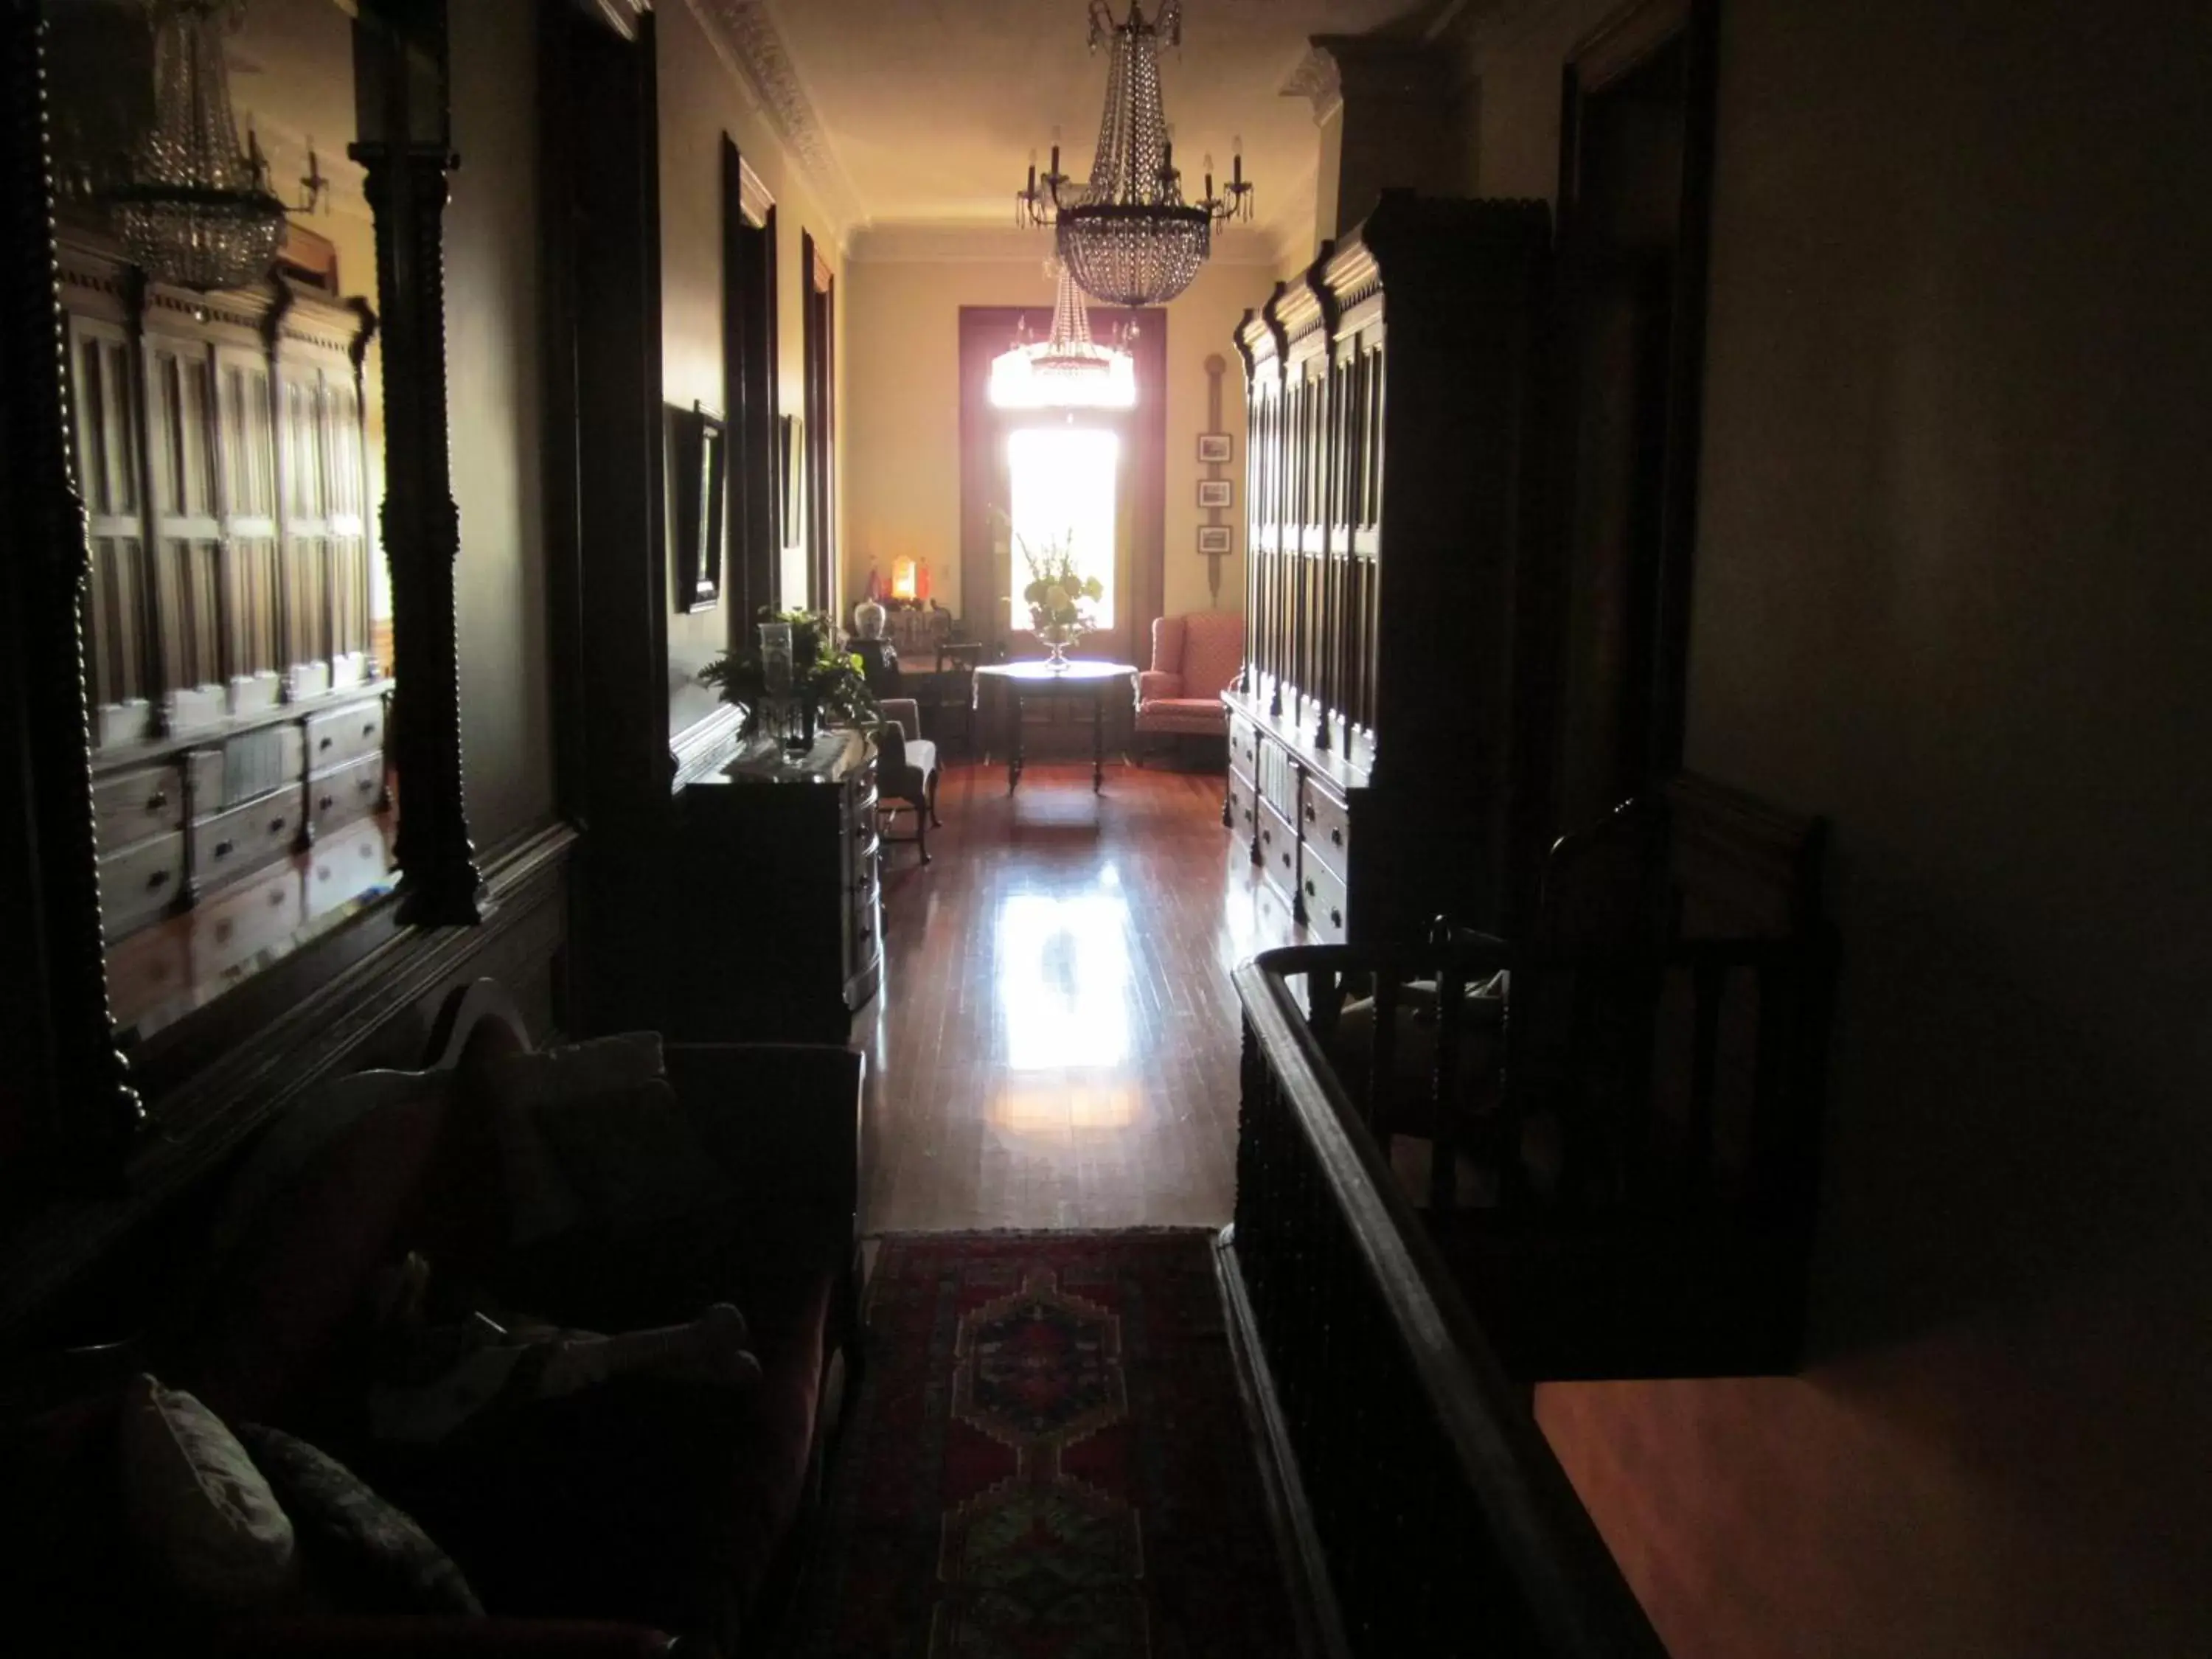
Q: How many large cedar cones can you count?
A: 0